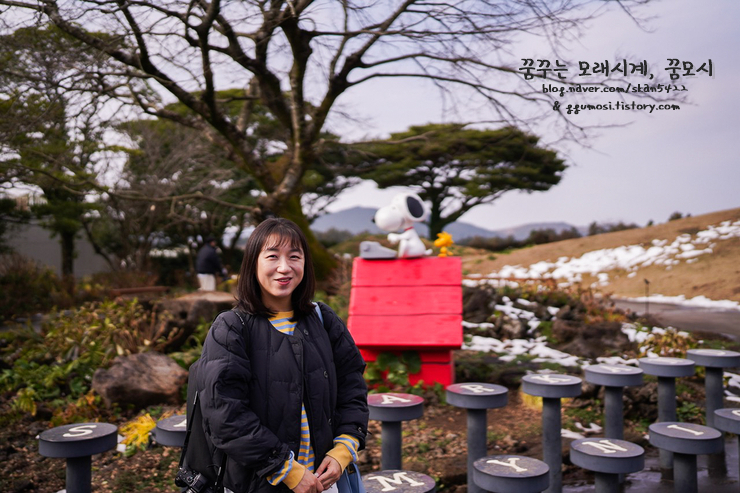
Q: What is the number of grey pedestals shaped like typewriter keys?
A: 13